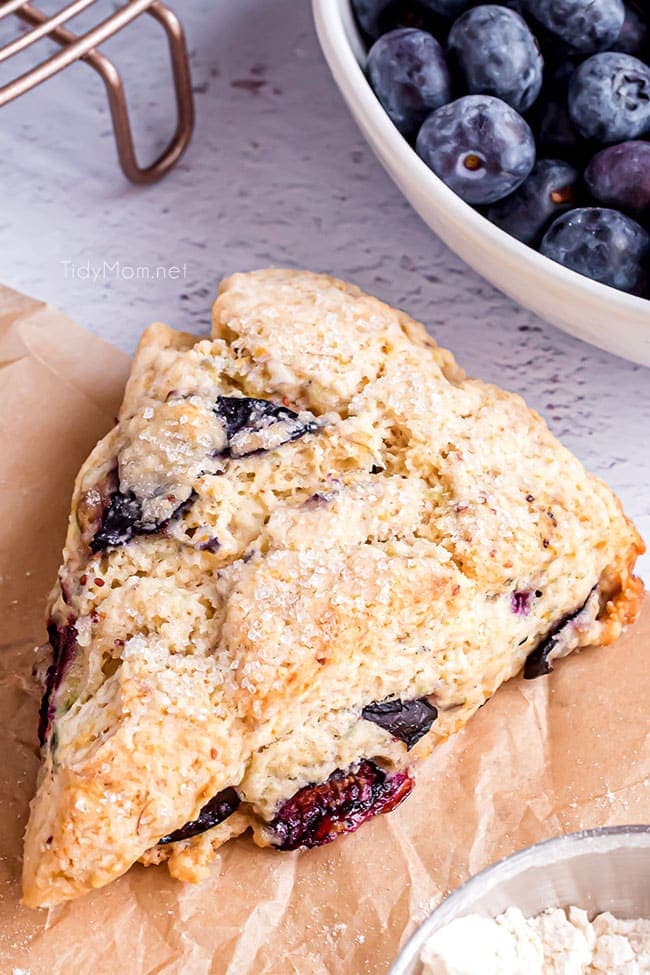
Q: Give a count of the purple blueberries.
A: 1